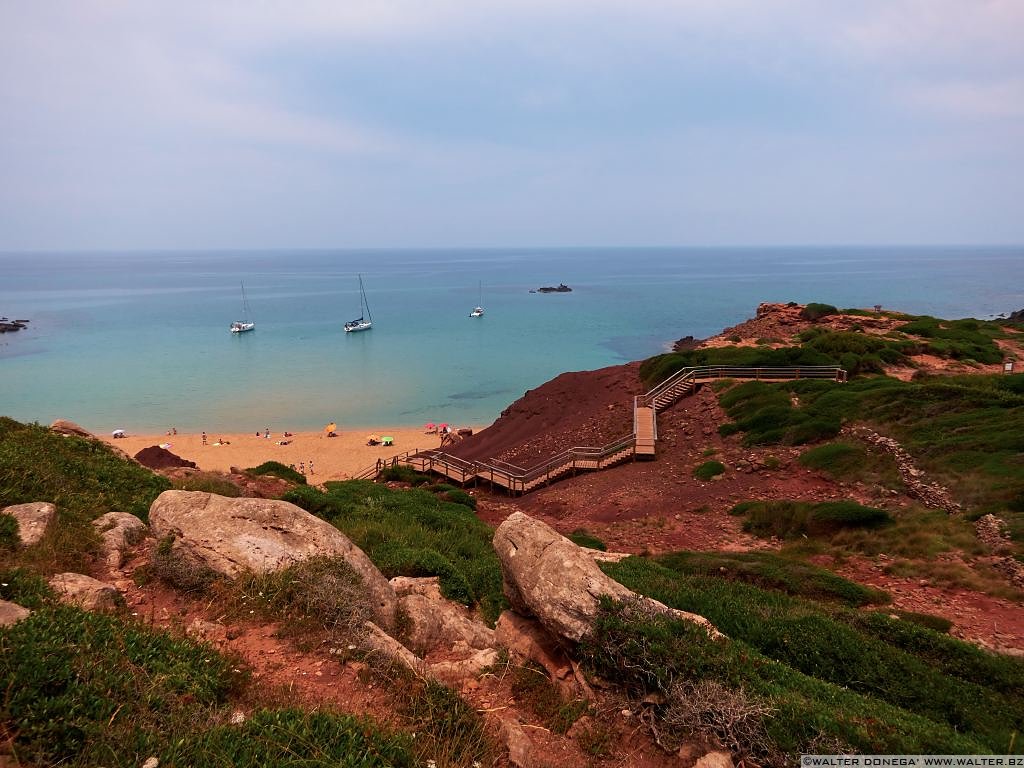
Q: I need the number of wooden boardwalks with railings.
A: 1